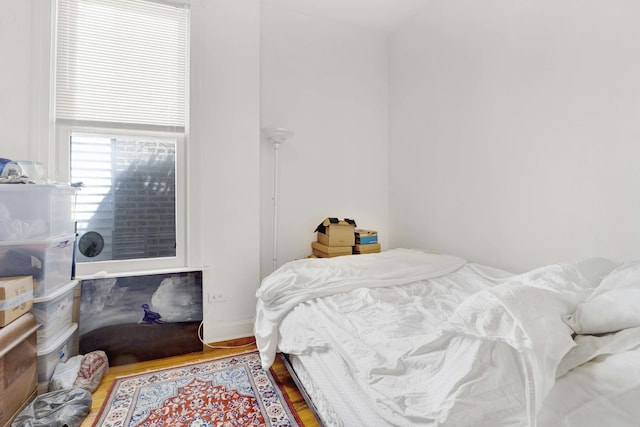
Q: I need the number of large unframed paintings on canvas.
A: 1